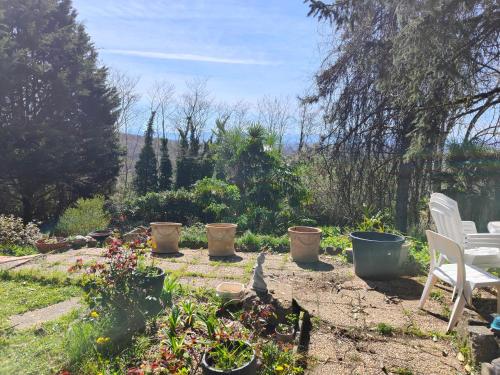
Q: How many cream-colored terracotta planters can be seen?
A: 3